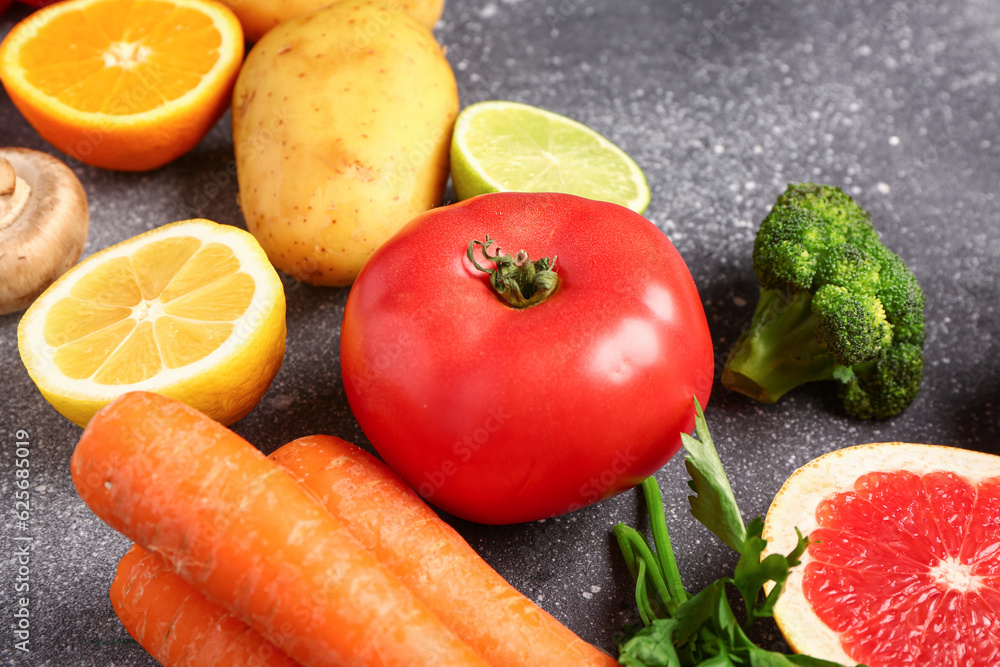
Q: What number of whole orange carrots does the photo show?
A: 3